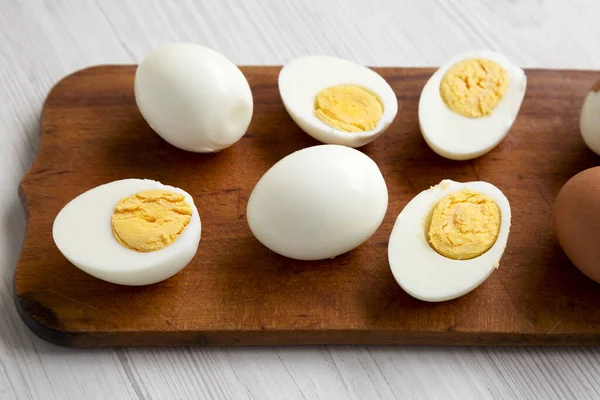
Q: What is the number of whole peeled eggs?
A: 2